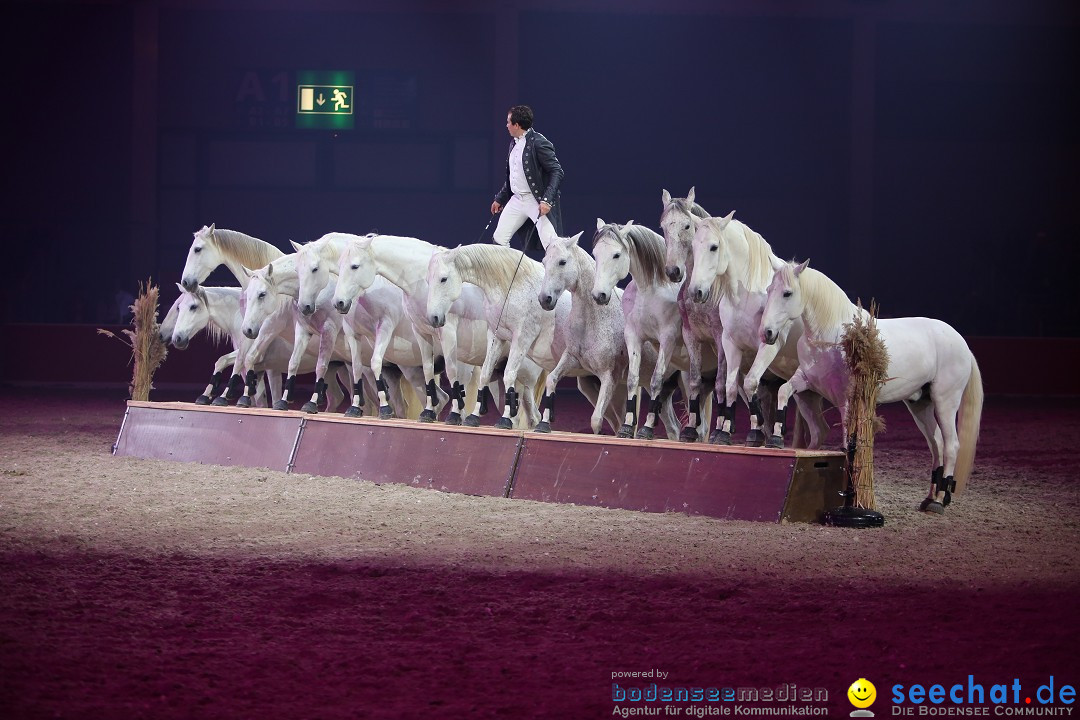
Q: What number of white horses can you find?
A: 12